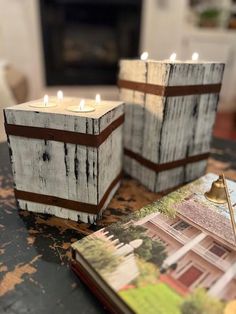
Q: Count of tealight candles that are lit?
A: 7